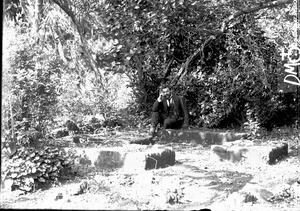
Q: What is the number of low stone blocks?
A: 3